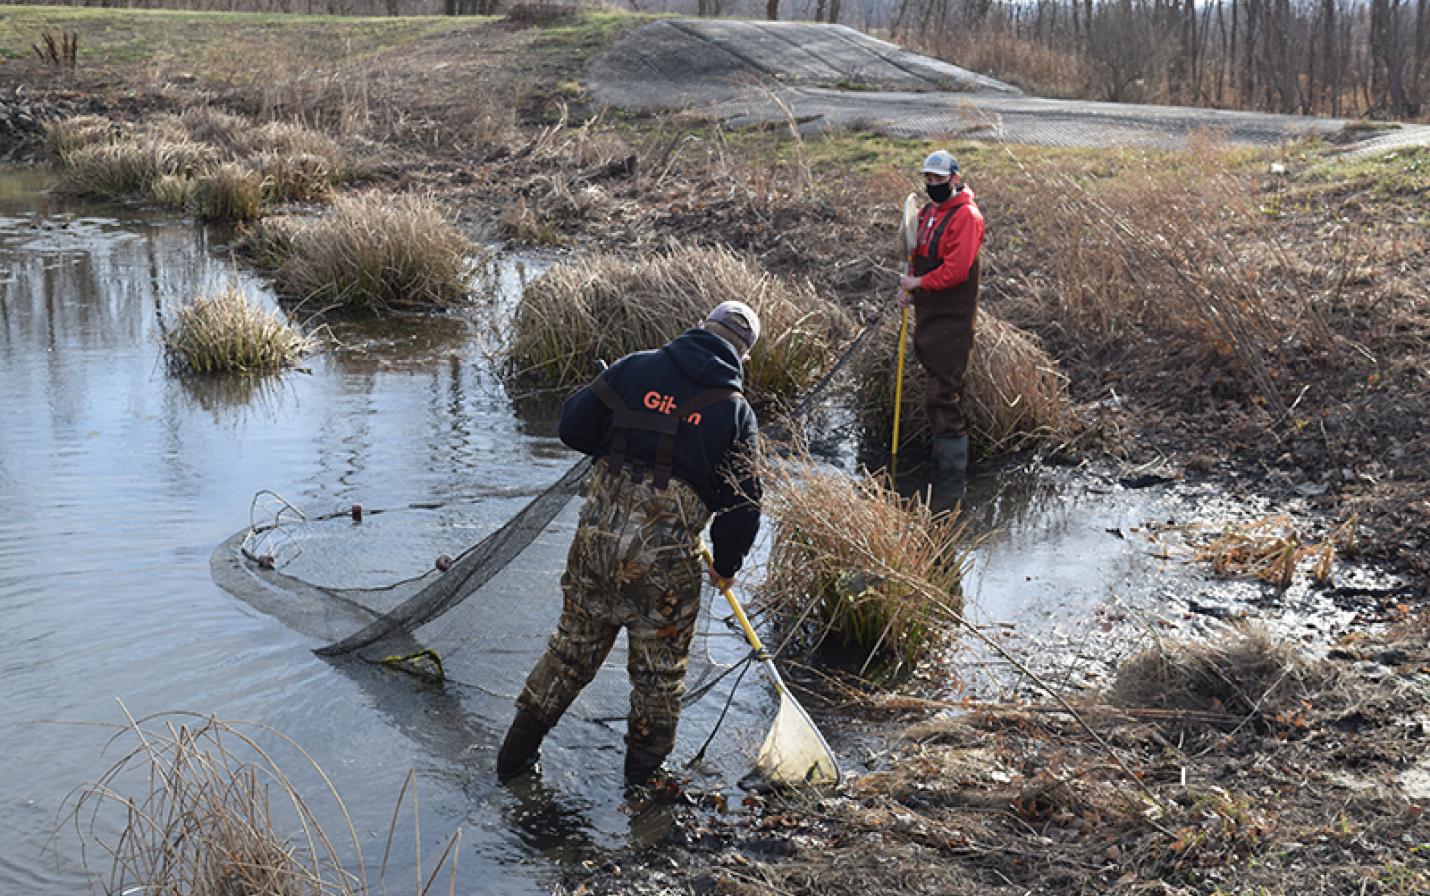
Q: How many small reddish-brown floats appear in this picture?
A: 3